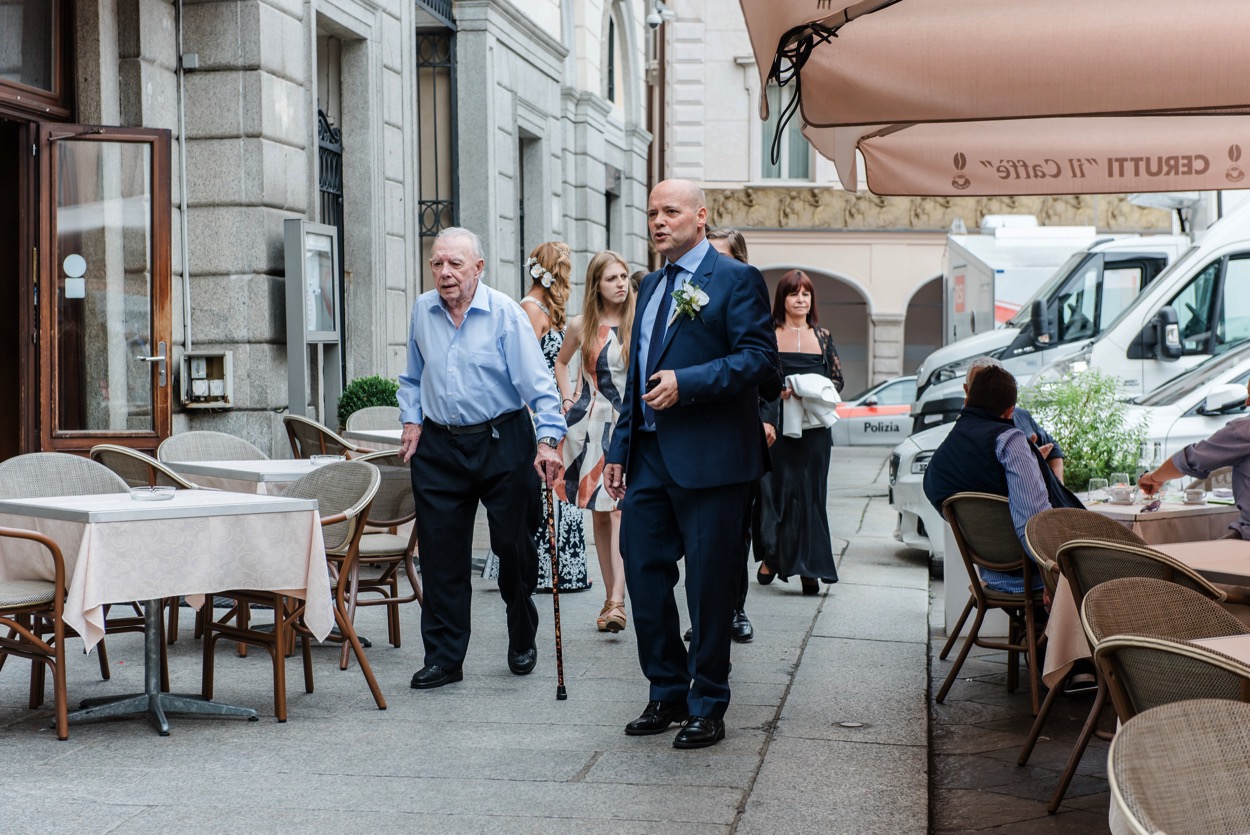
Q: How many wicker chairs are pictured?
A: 14